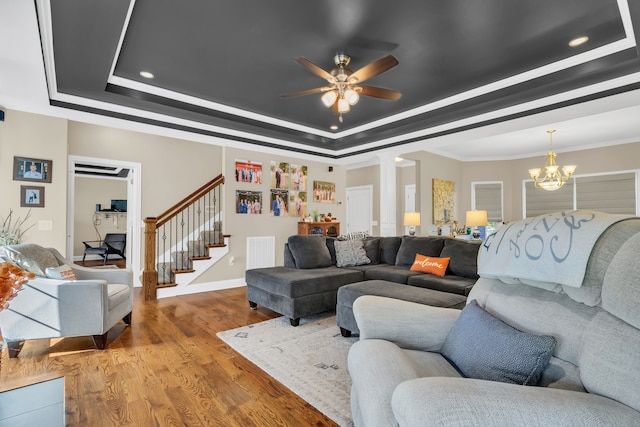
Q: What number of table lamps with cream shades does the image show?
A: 2